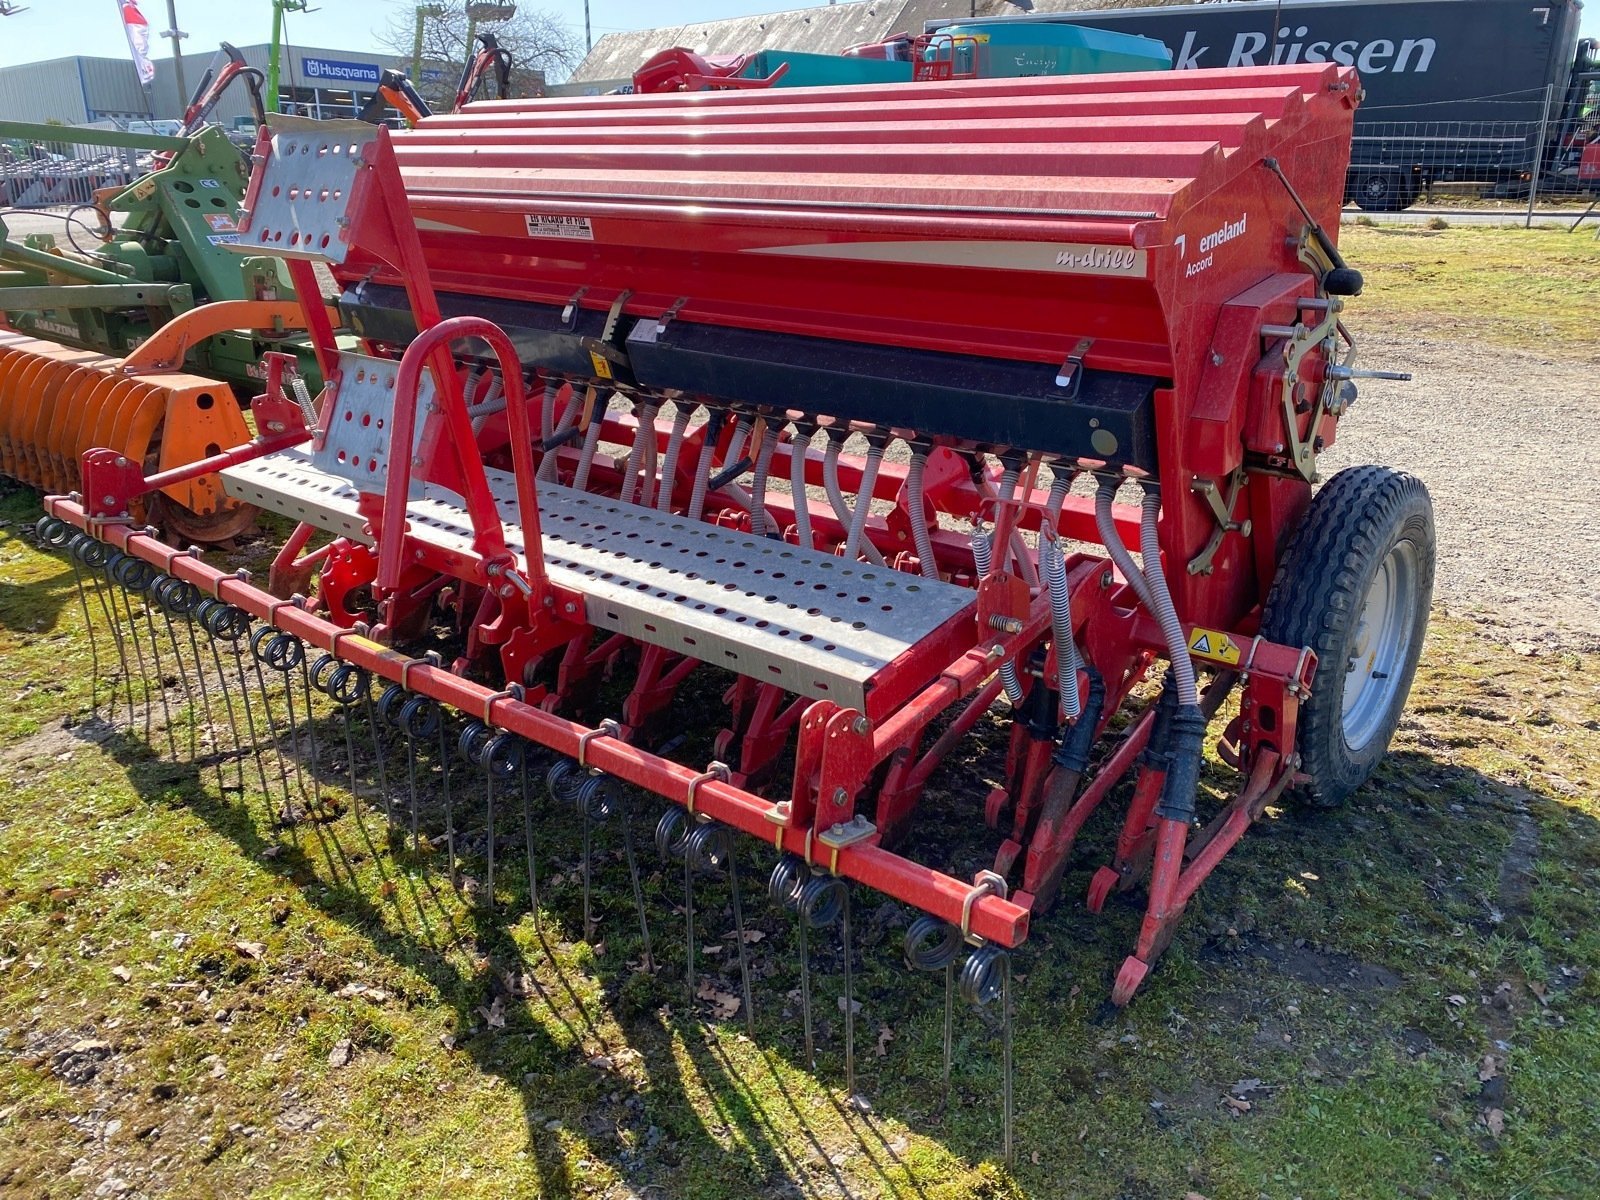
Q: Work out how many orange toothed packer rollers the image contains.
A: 1